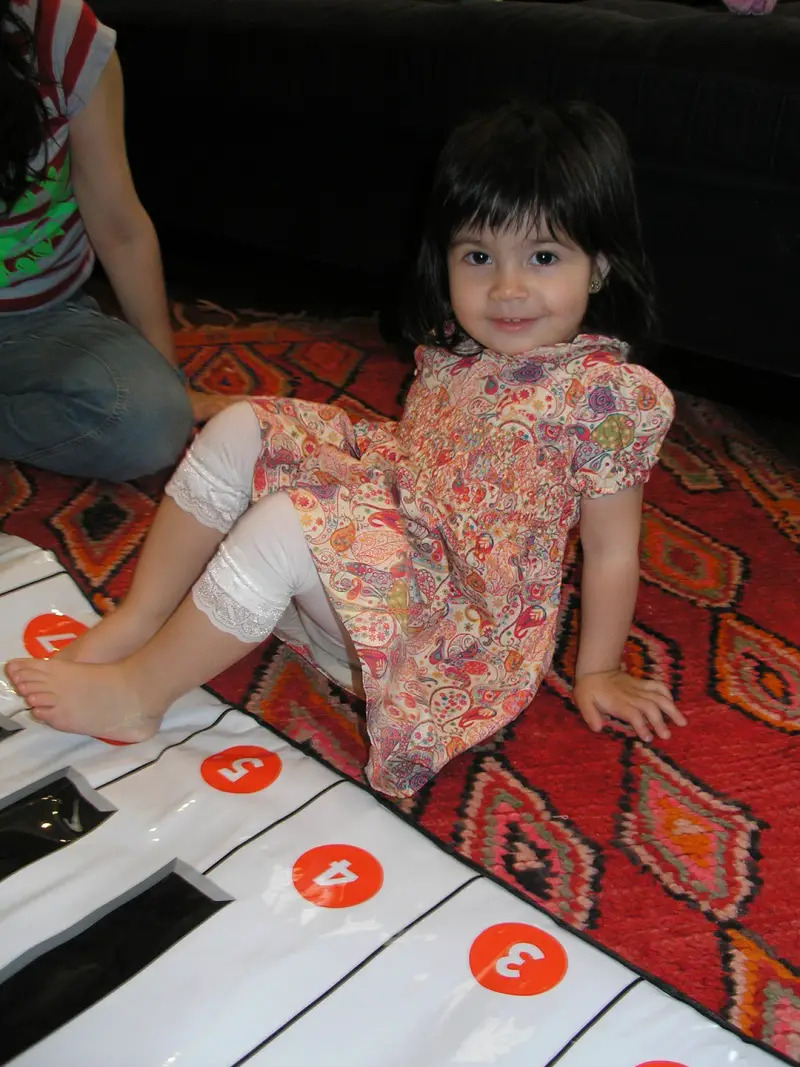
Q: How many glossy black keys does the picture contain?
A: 3